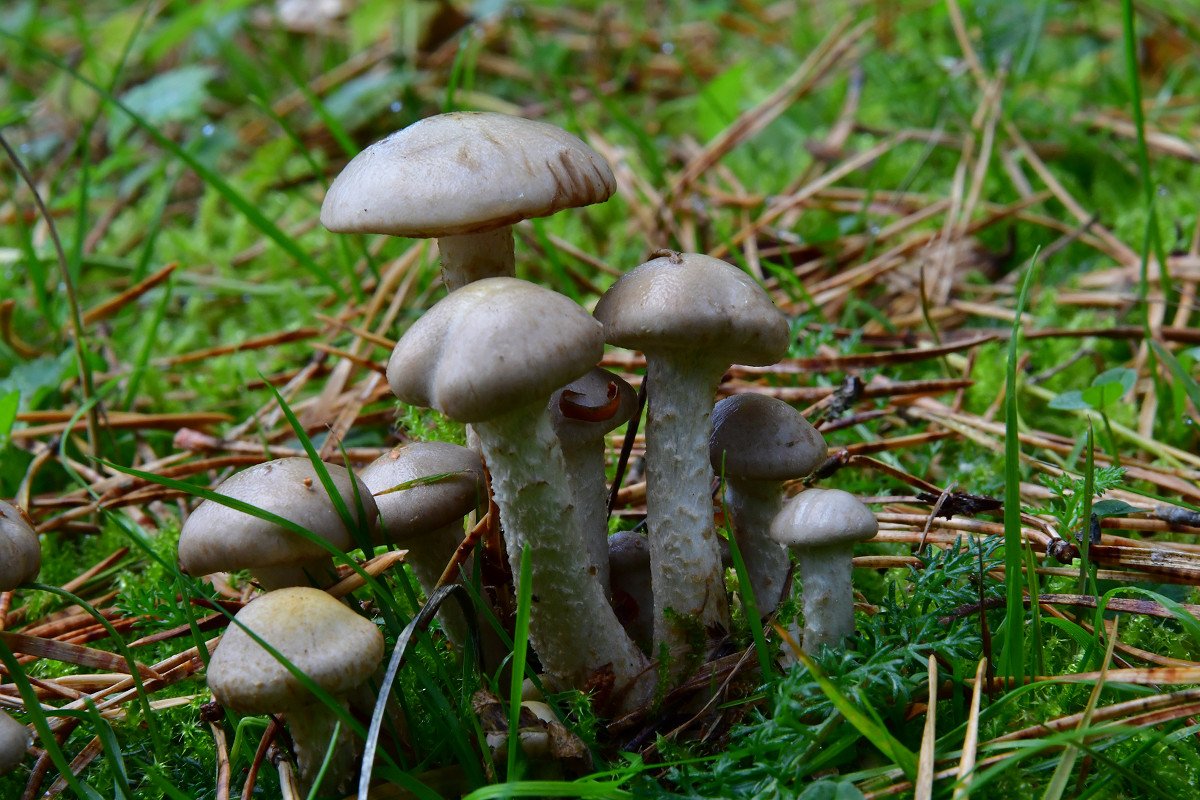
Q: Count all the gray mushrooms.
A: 12